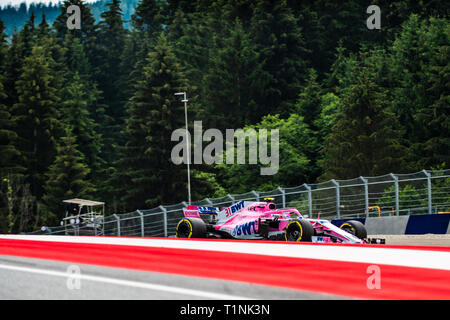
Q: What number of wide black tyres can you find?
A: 3